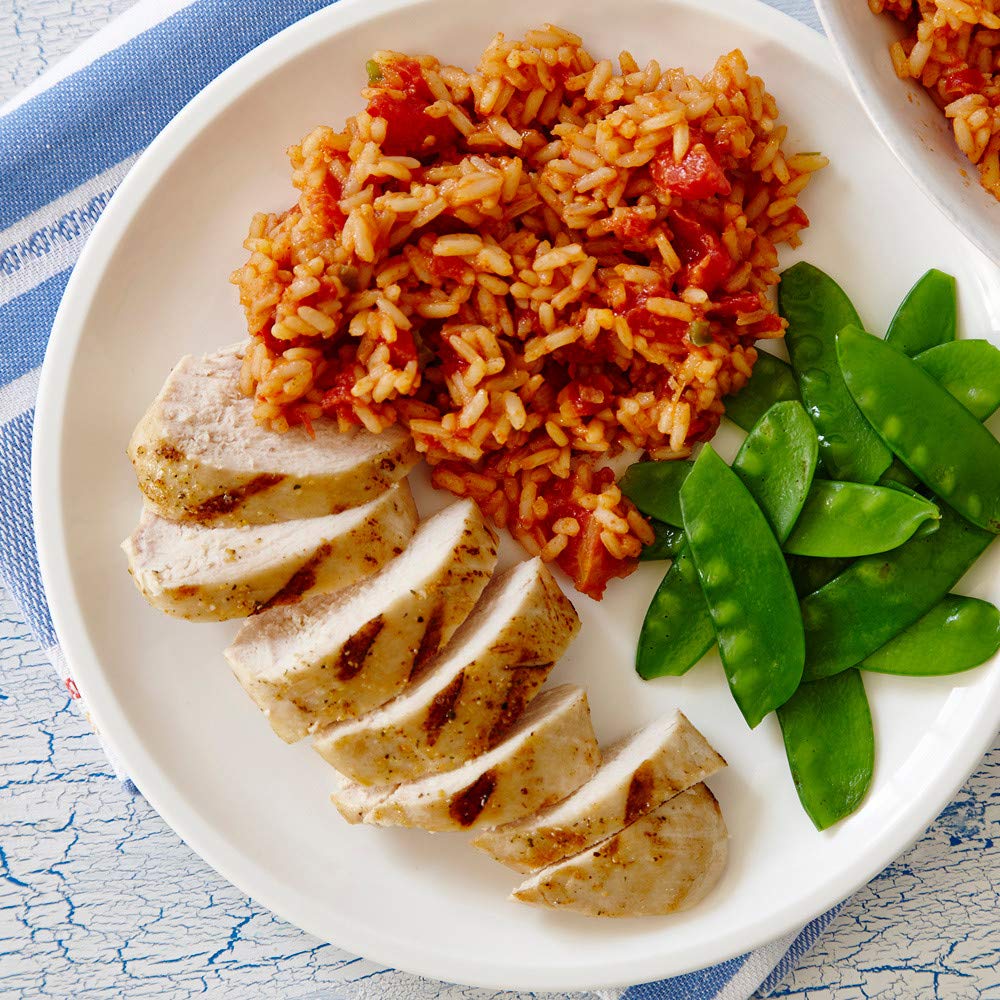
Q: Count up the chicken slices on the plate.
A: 7